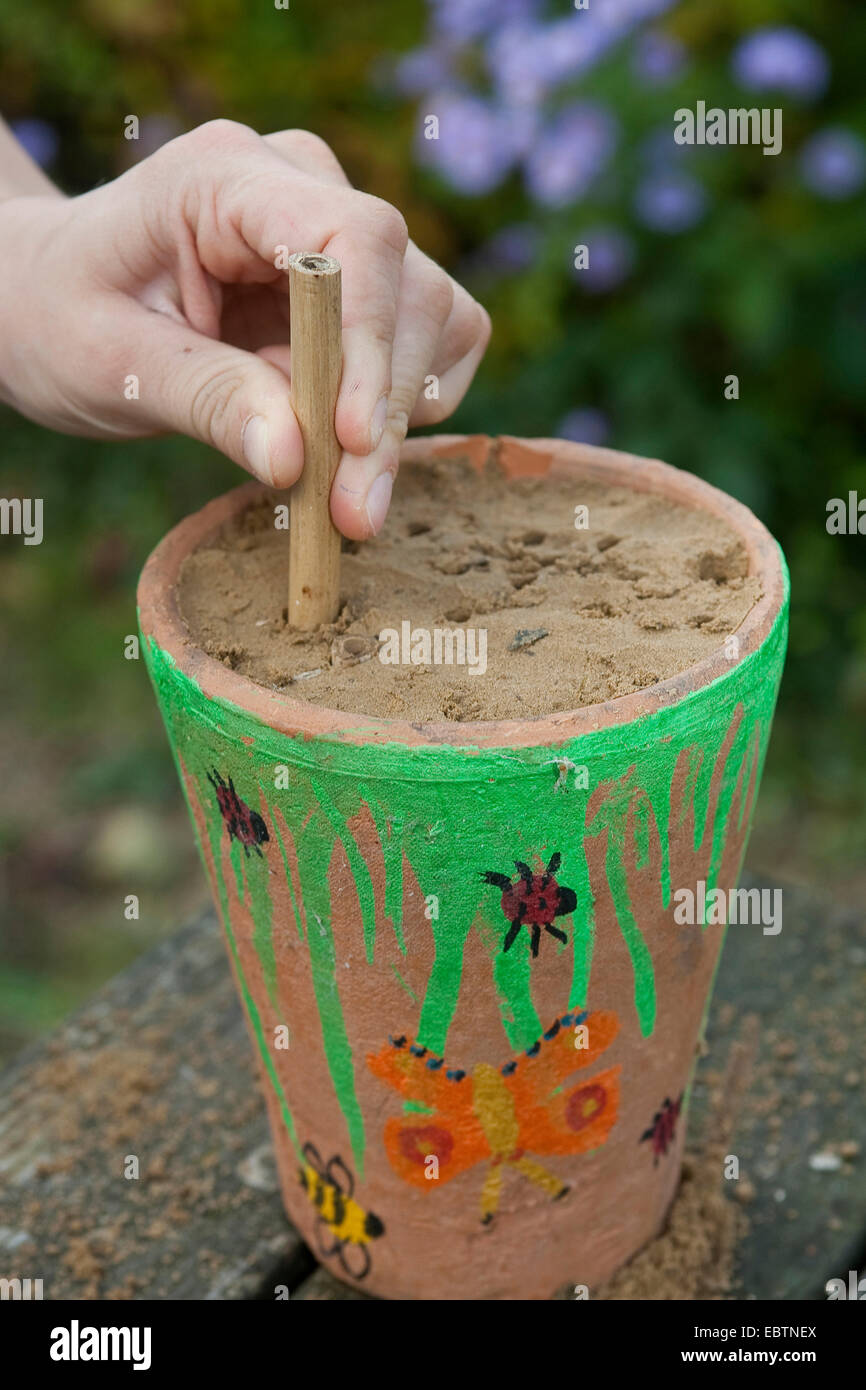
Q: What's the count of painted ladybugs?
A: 3